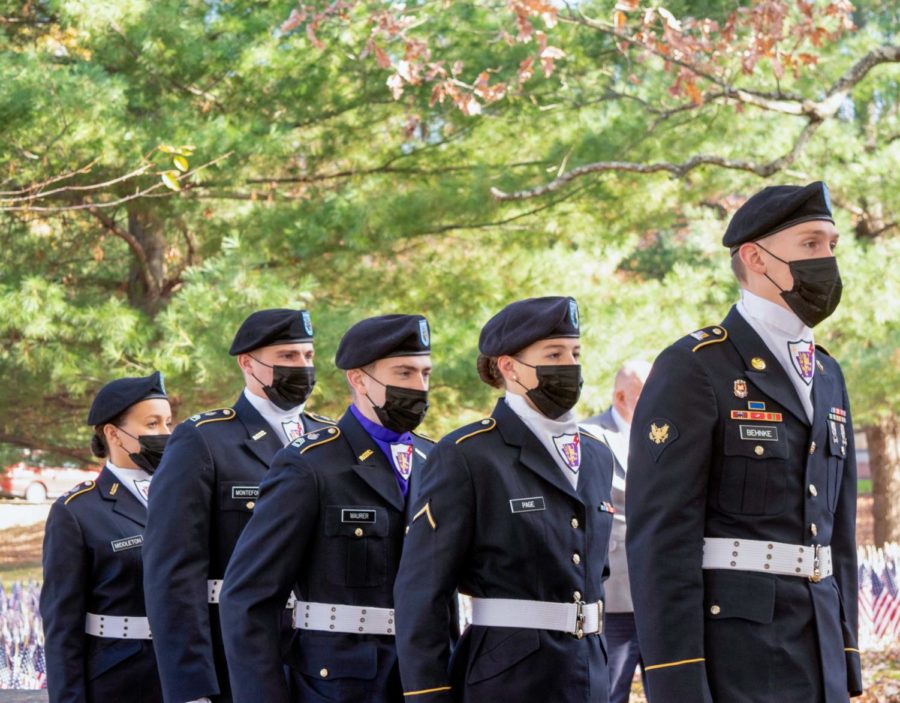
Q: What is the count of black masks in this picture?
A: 5